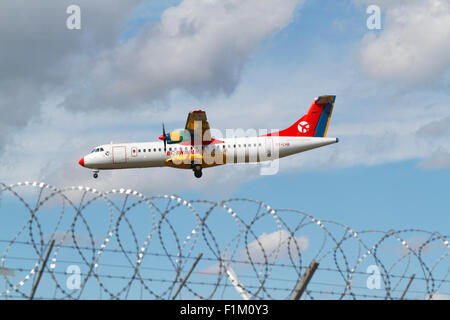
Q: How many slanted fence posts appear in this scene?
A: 5